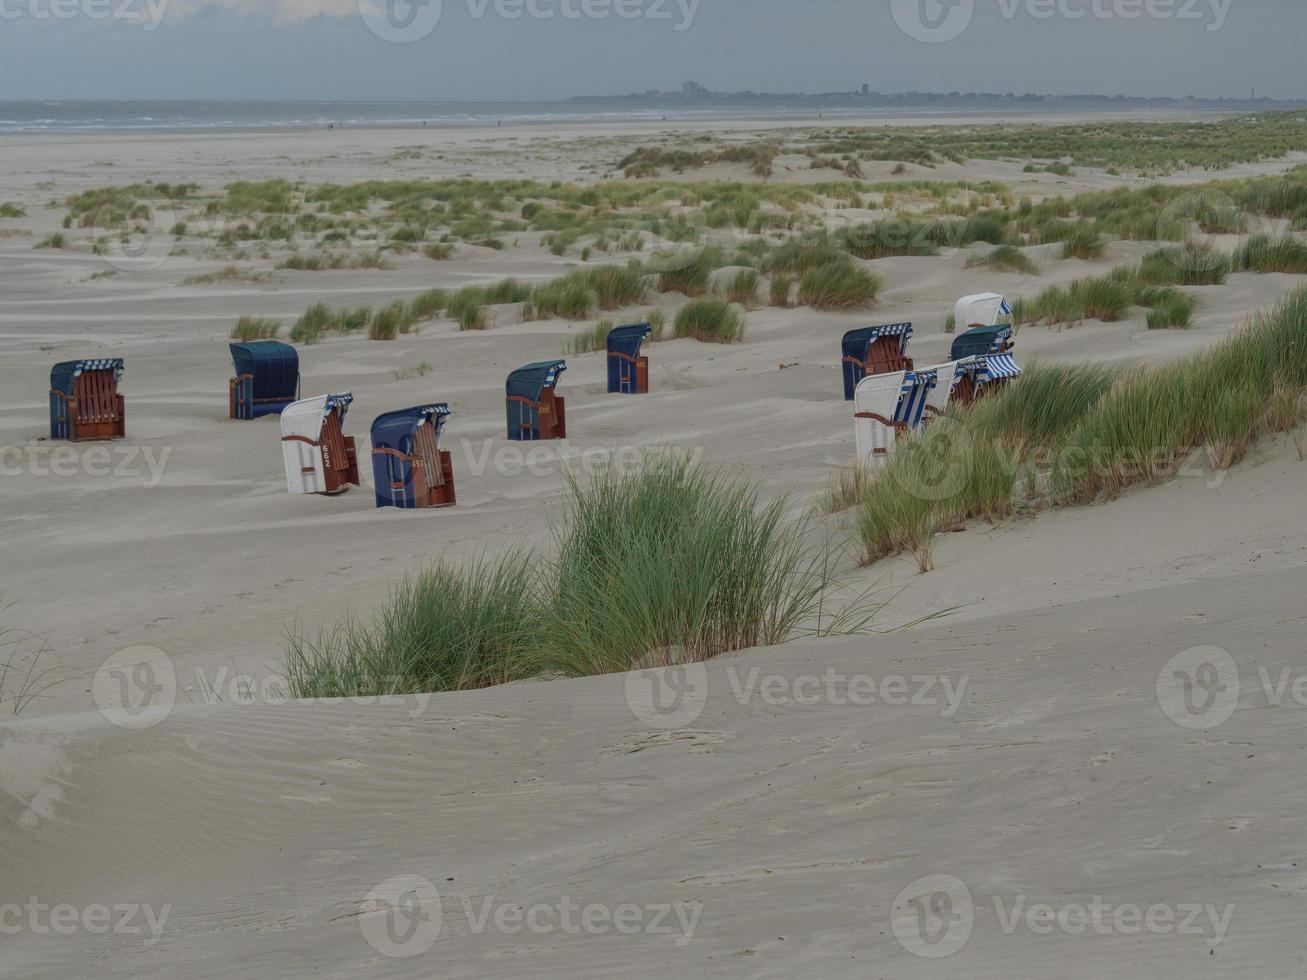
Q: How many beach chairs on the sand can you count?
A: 12